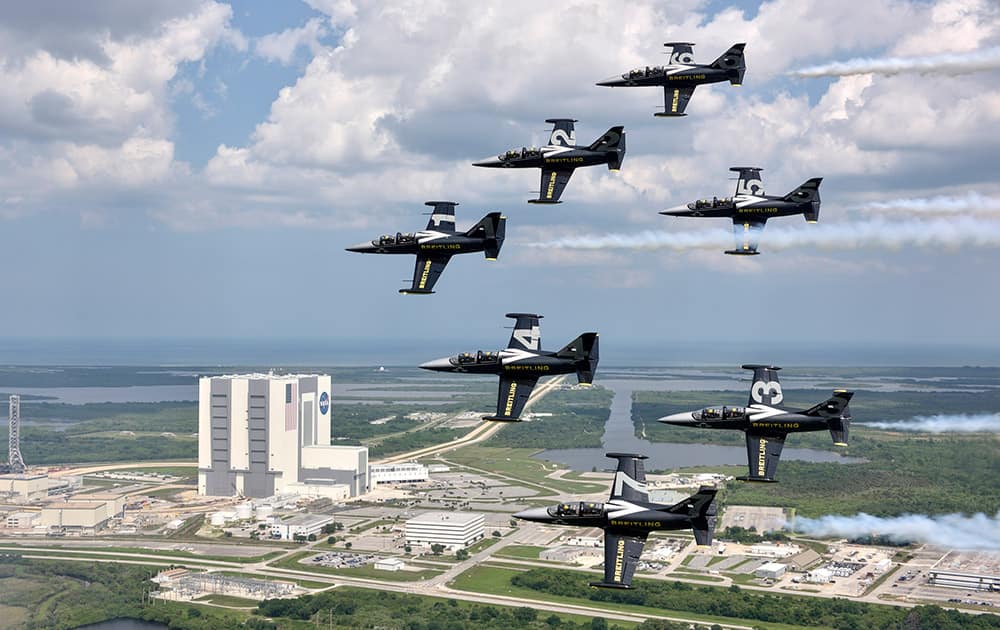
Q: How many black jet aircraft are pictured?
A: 7